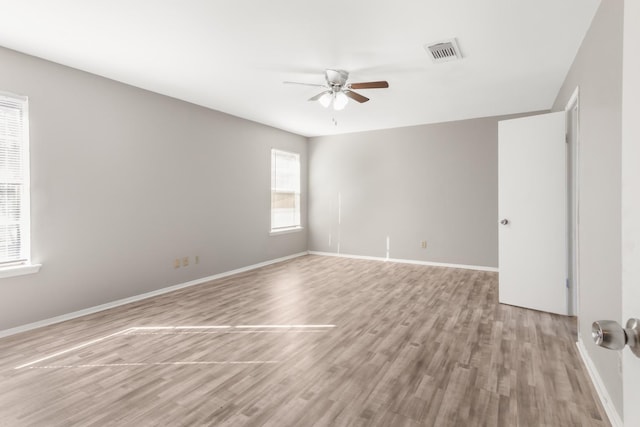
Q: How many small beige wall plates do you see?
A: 4